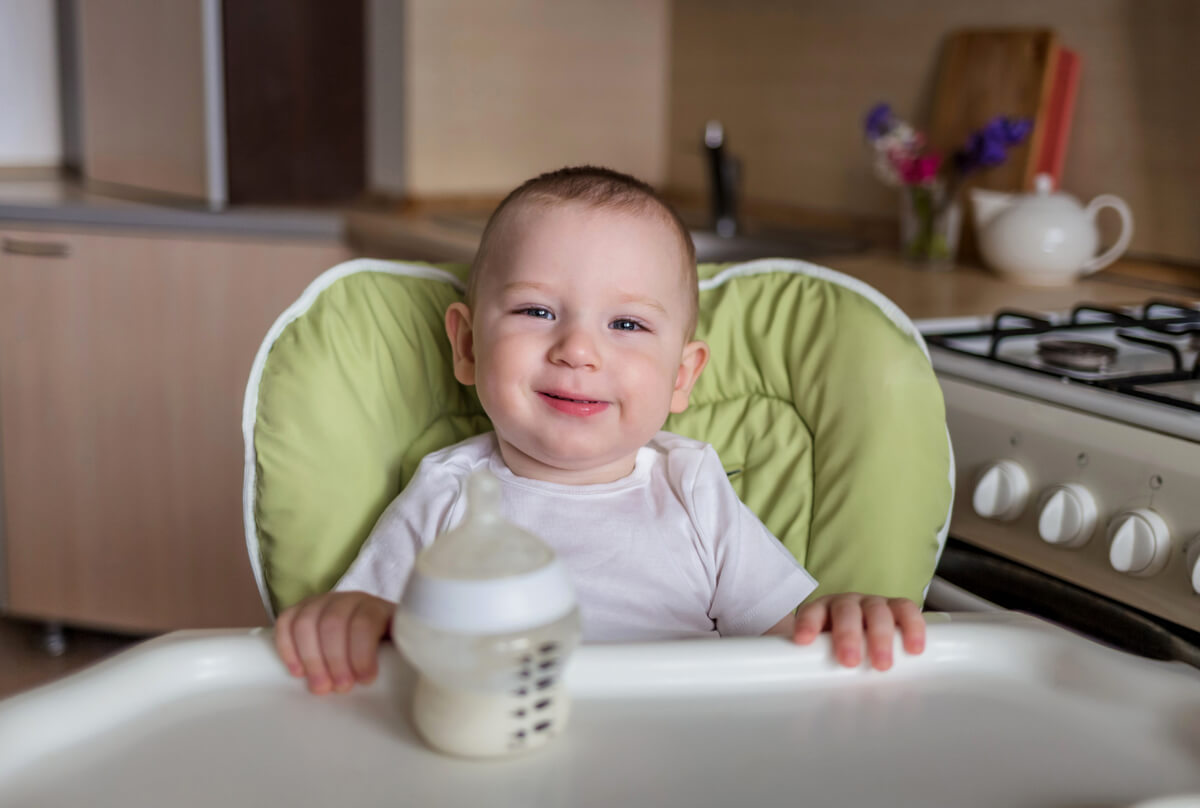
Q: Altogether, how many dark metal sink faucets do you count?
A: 1